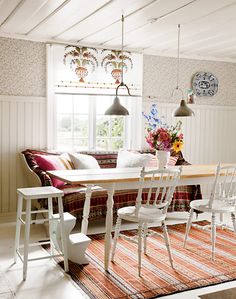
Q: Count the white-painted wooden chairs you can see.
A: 2